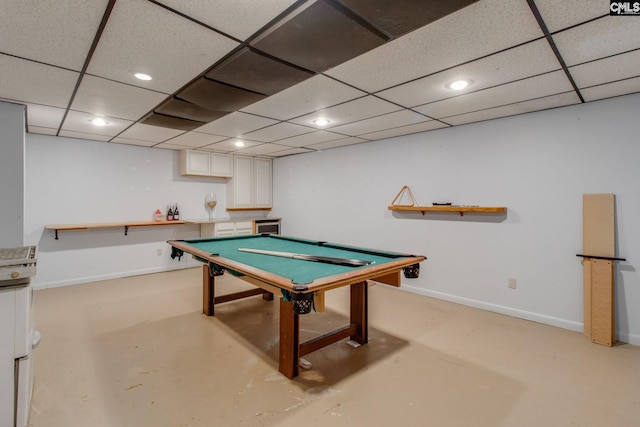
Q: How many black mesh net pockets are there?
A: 4